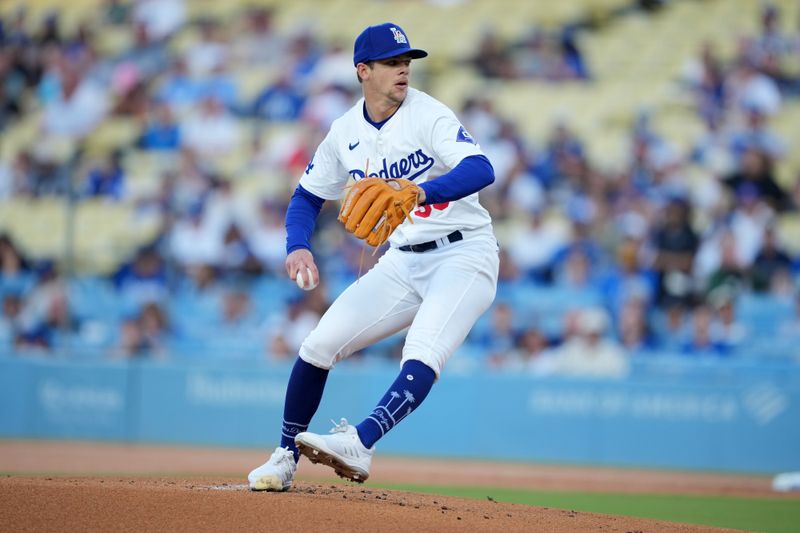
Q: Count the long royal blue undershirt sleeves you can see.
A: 2